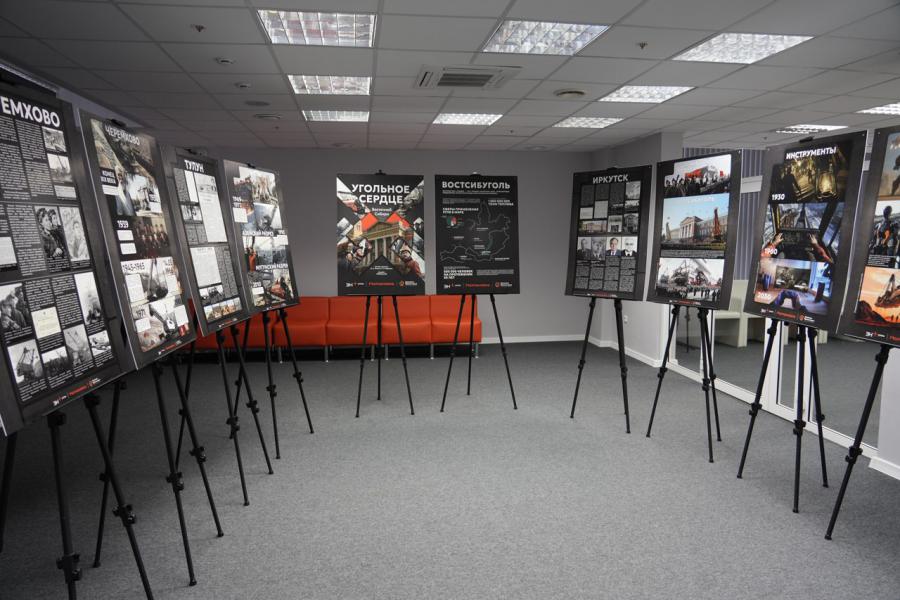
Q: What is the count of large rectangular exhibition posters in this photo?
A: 10